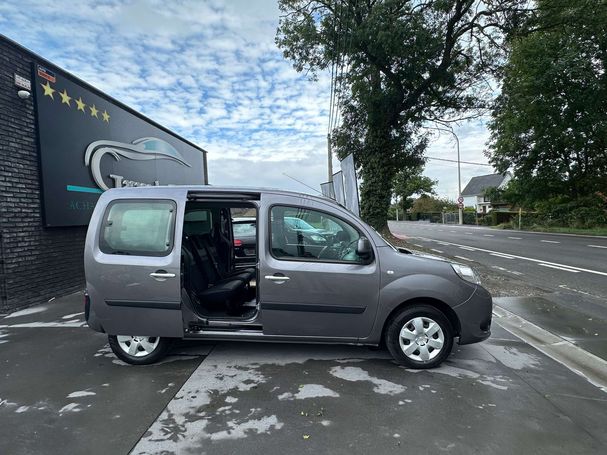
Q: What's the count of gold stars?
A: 5